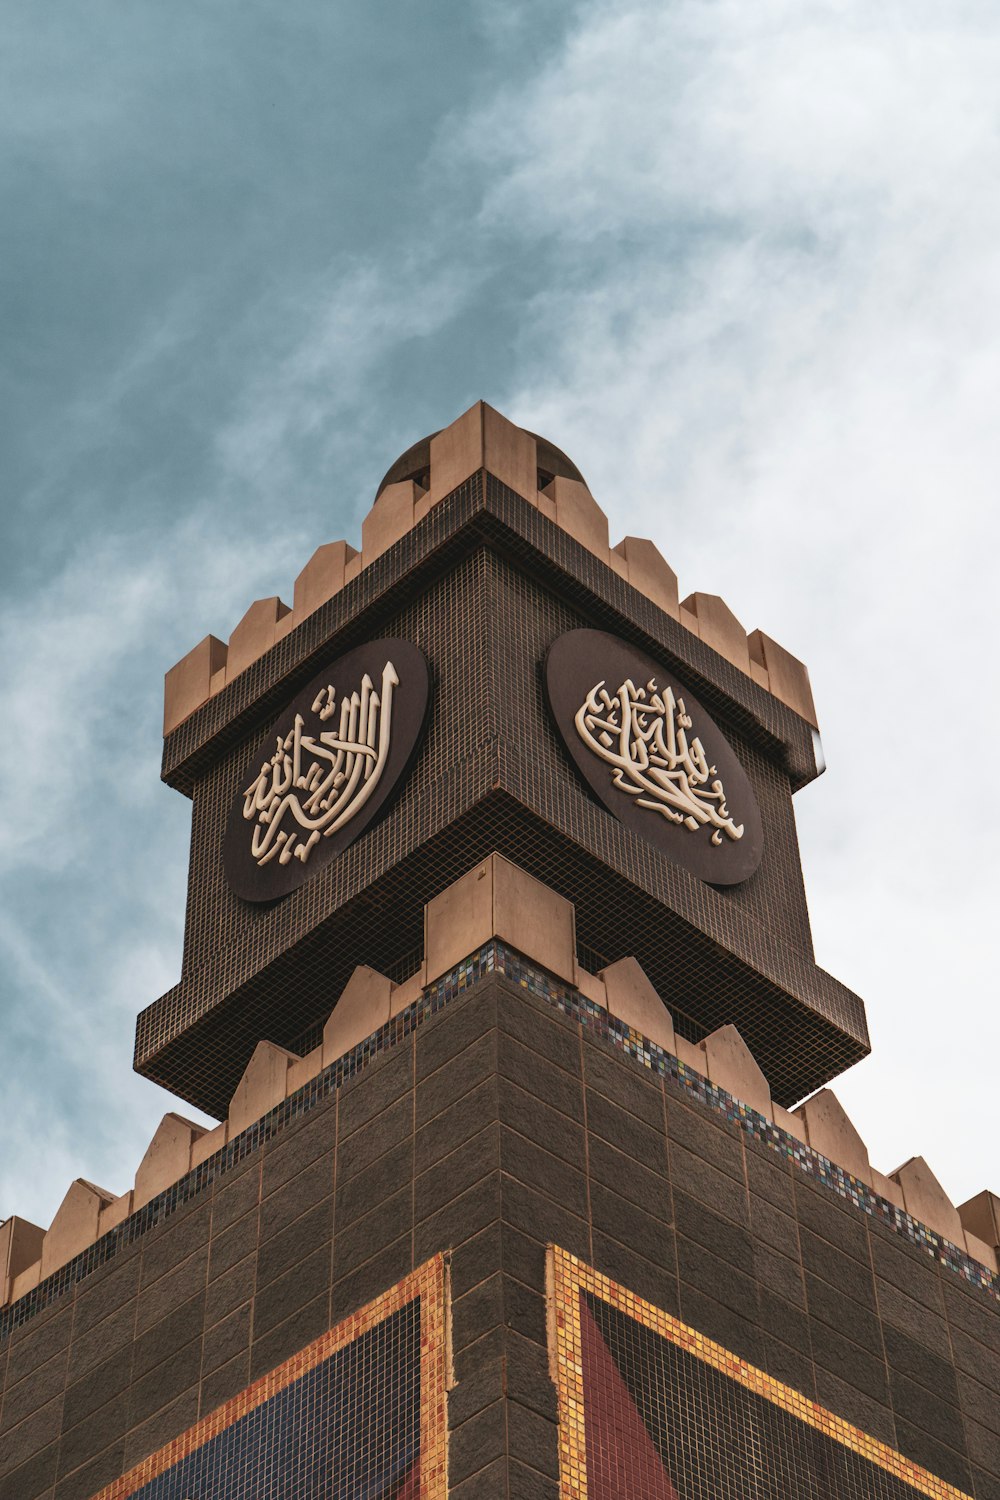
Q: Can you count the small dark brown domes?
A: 1